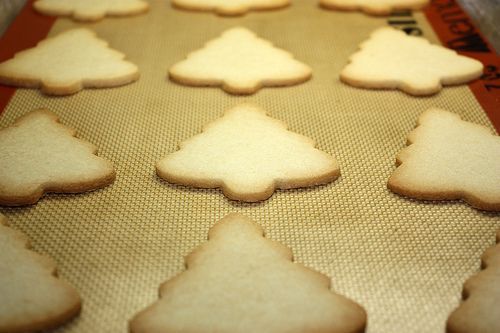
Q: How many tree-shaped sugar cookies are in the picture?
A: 12